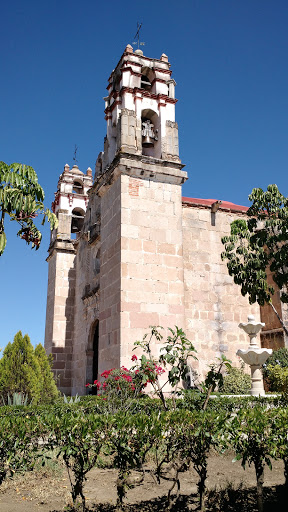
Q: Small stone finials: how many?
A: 4